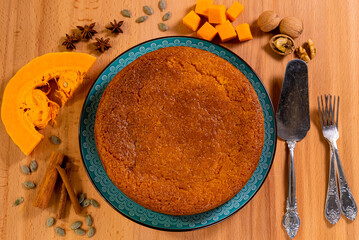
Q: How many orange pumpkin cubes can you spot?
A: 7